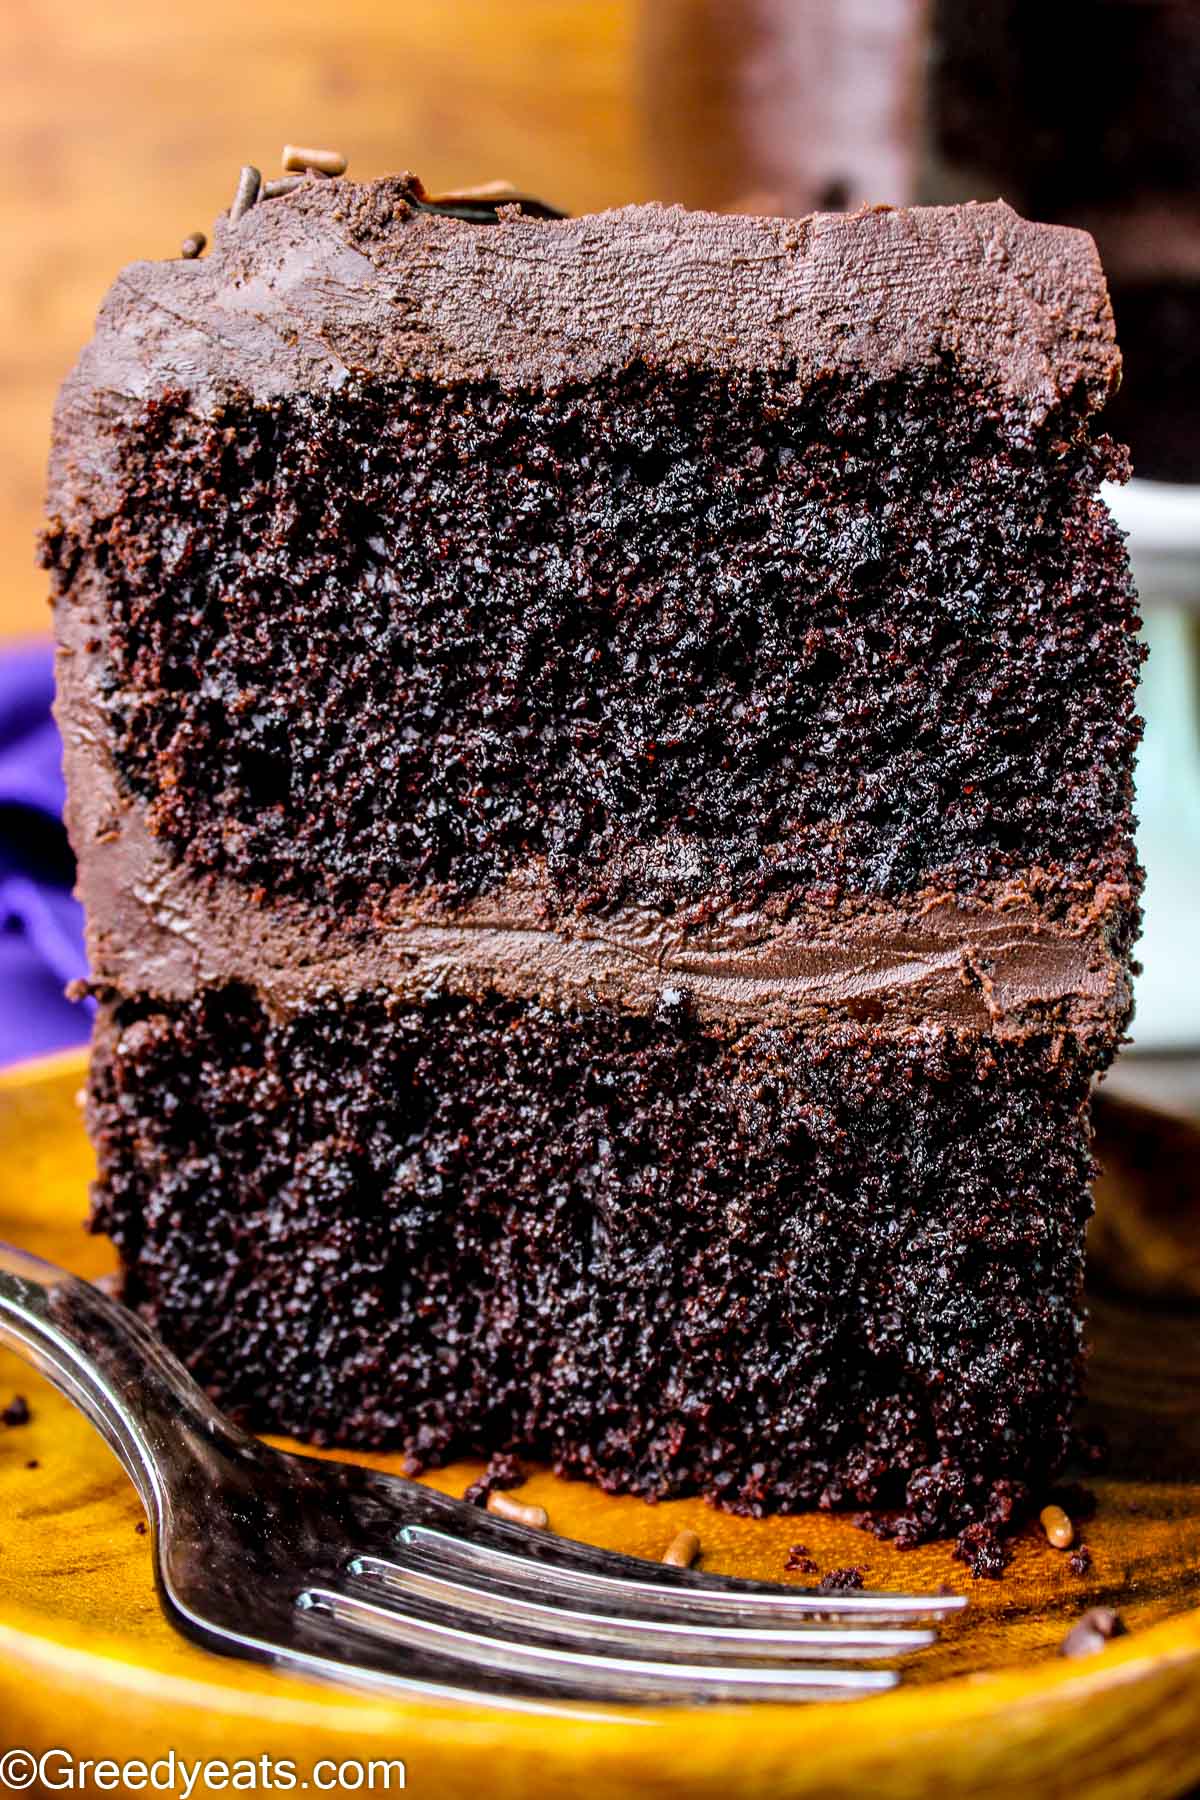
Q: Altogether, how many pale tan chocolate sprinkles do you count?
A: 4